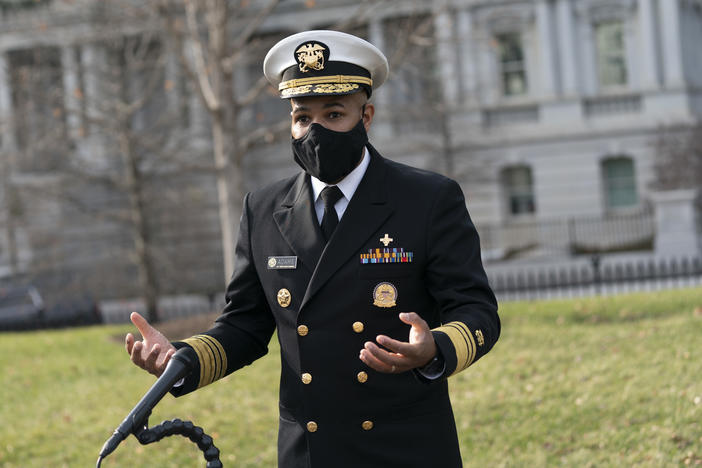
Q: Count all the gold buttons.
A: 6